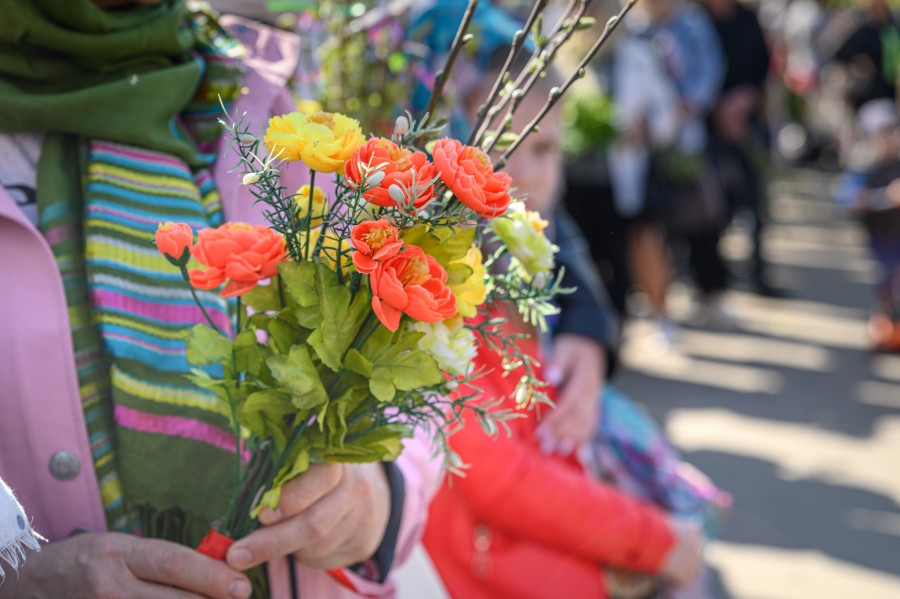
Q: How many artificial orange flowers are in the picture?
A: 6